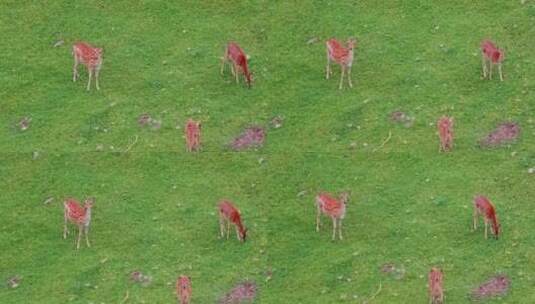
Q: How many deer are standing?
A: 12